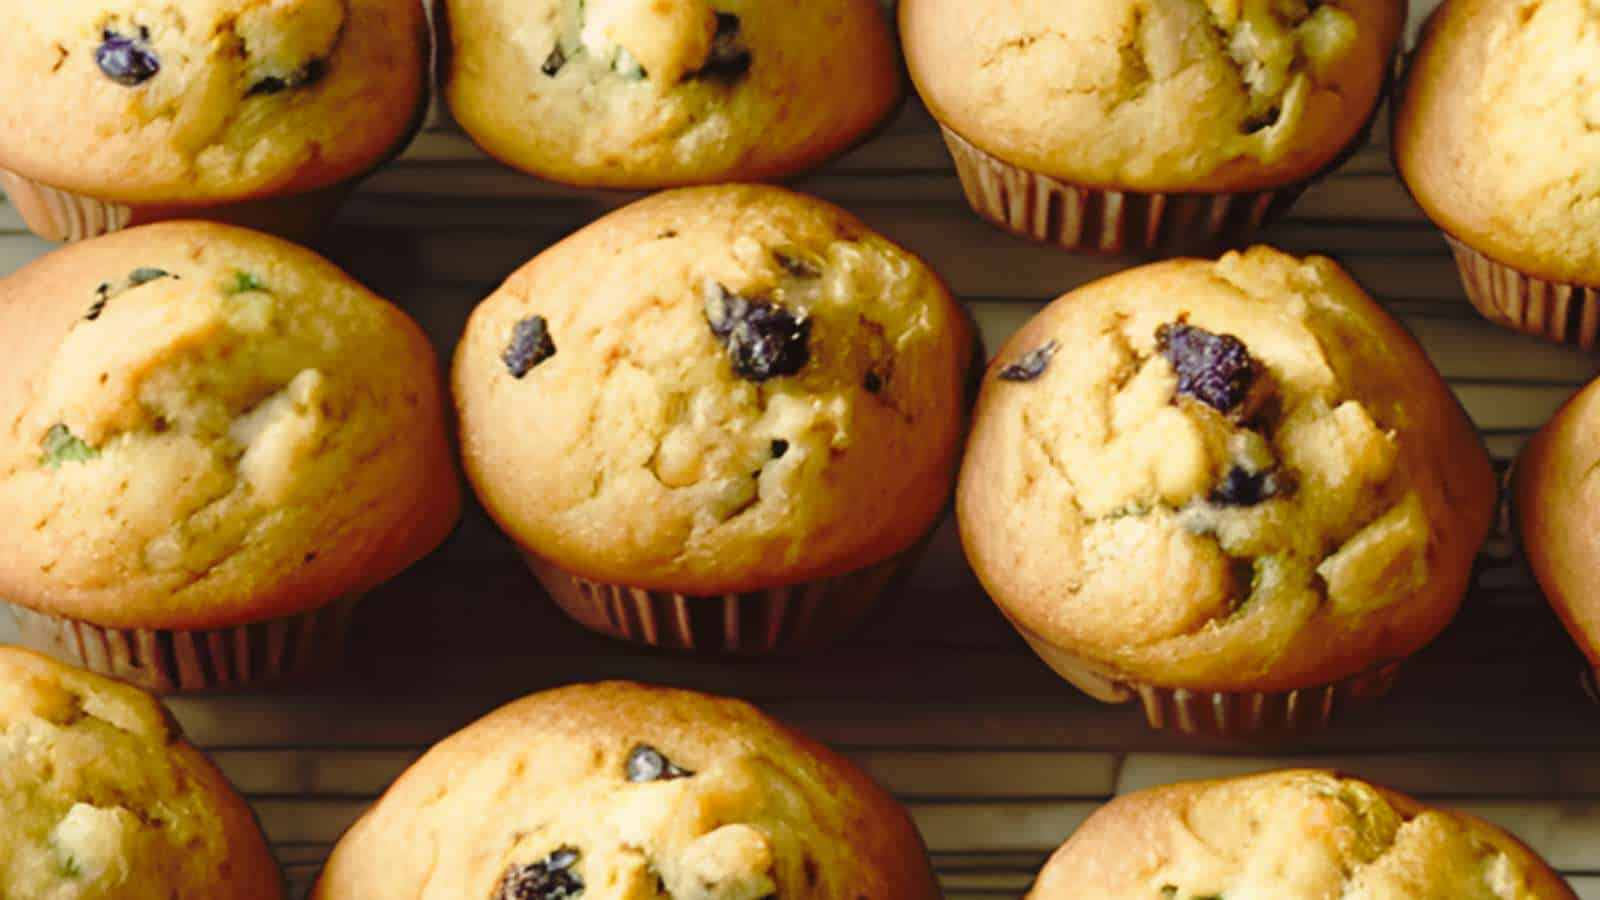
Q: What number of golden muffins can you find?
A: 11